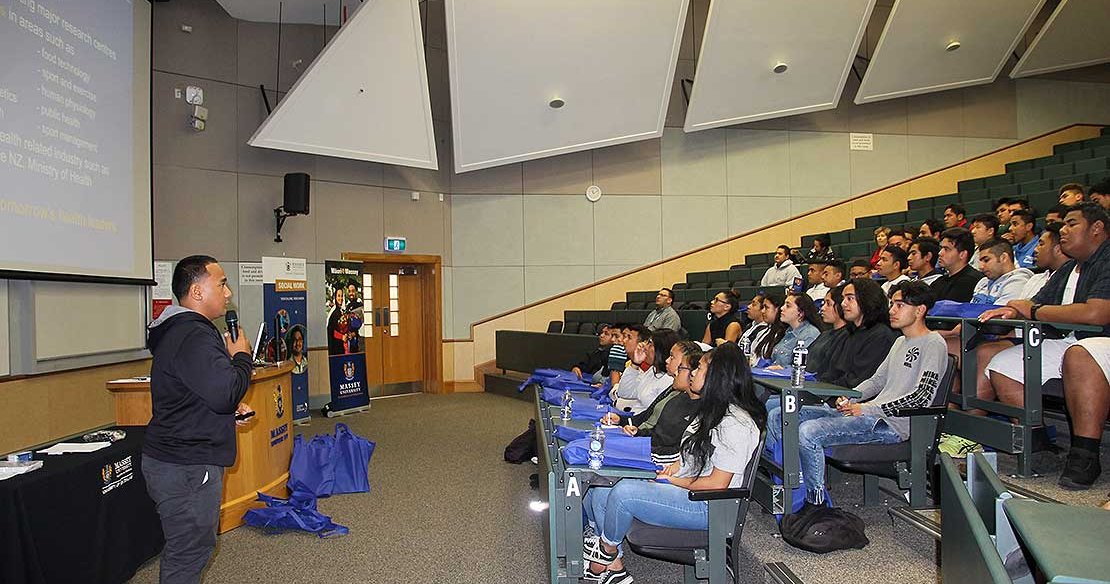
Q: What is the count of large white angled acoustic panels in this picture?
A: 5